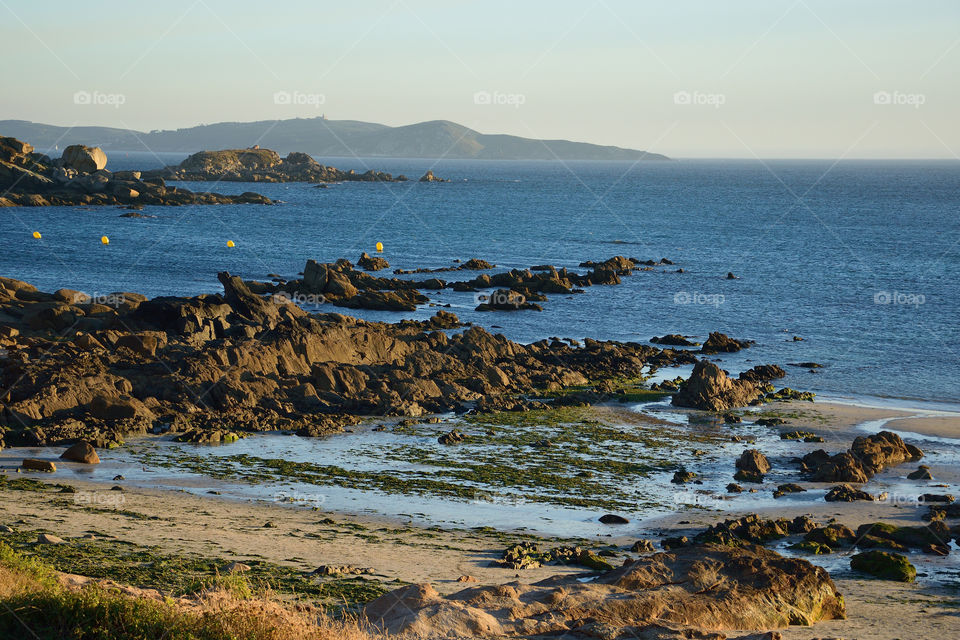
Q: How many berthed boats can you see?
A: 0